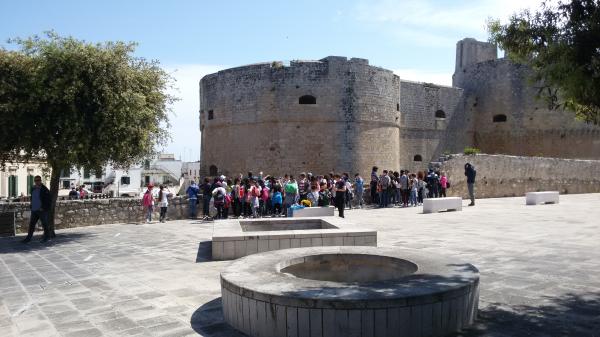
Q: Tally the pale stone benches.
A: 3